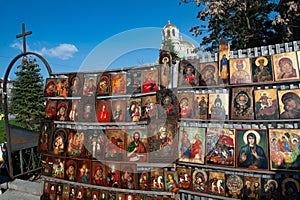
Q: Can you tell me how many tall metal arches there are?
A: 1